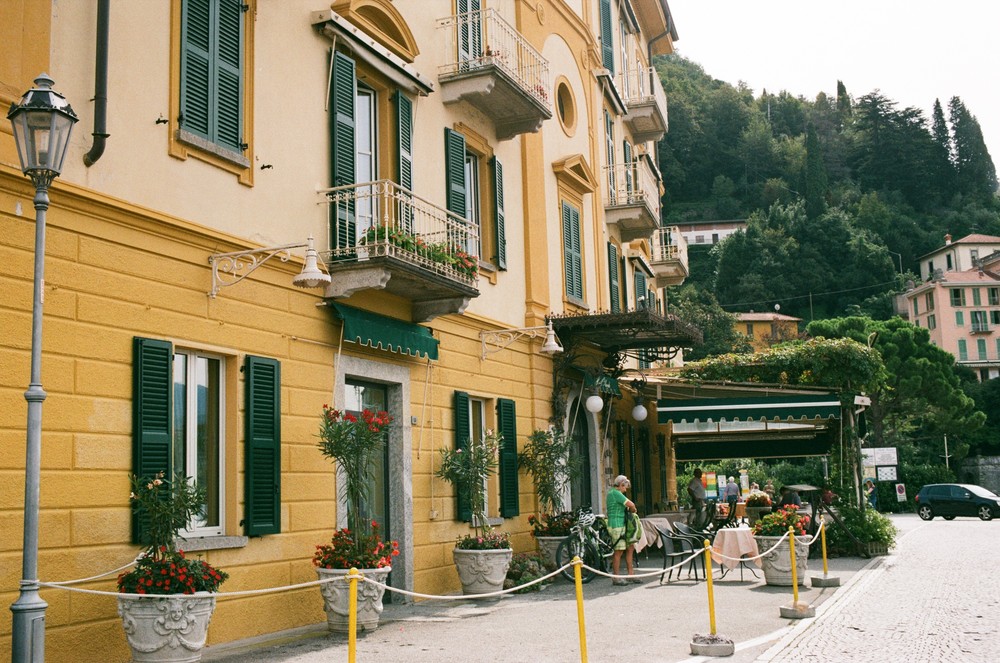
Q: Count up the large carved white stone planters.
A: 5